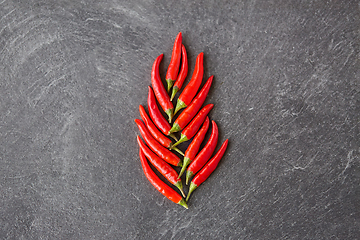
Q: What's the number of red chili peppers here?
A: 14